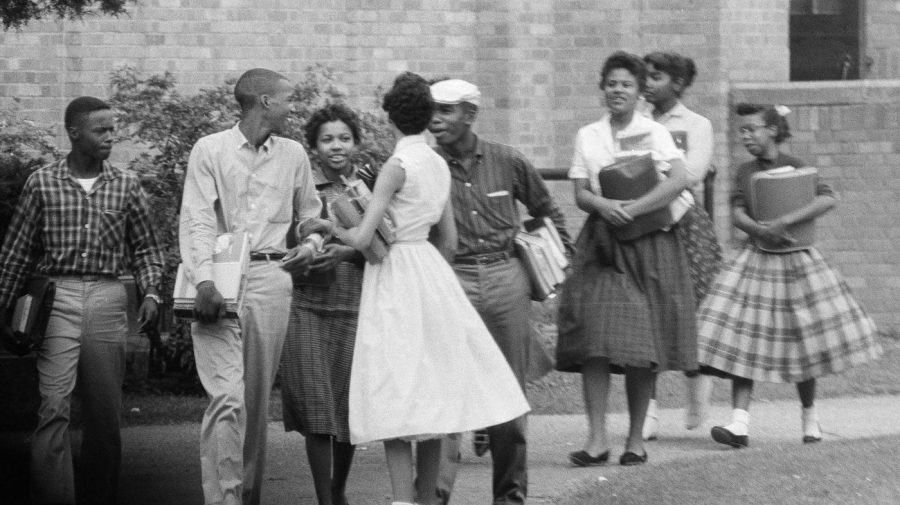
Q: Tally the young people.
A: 8